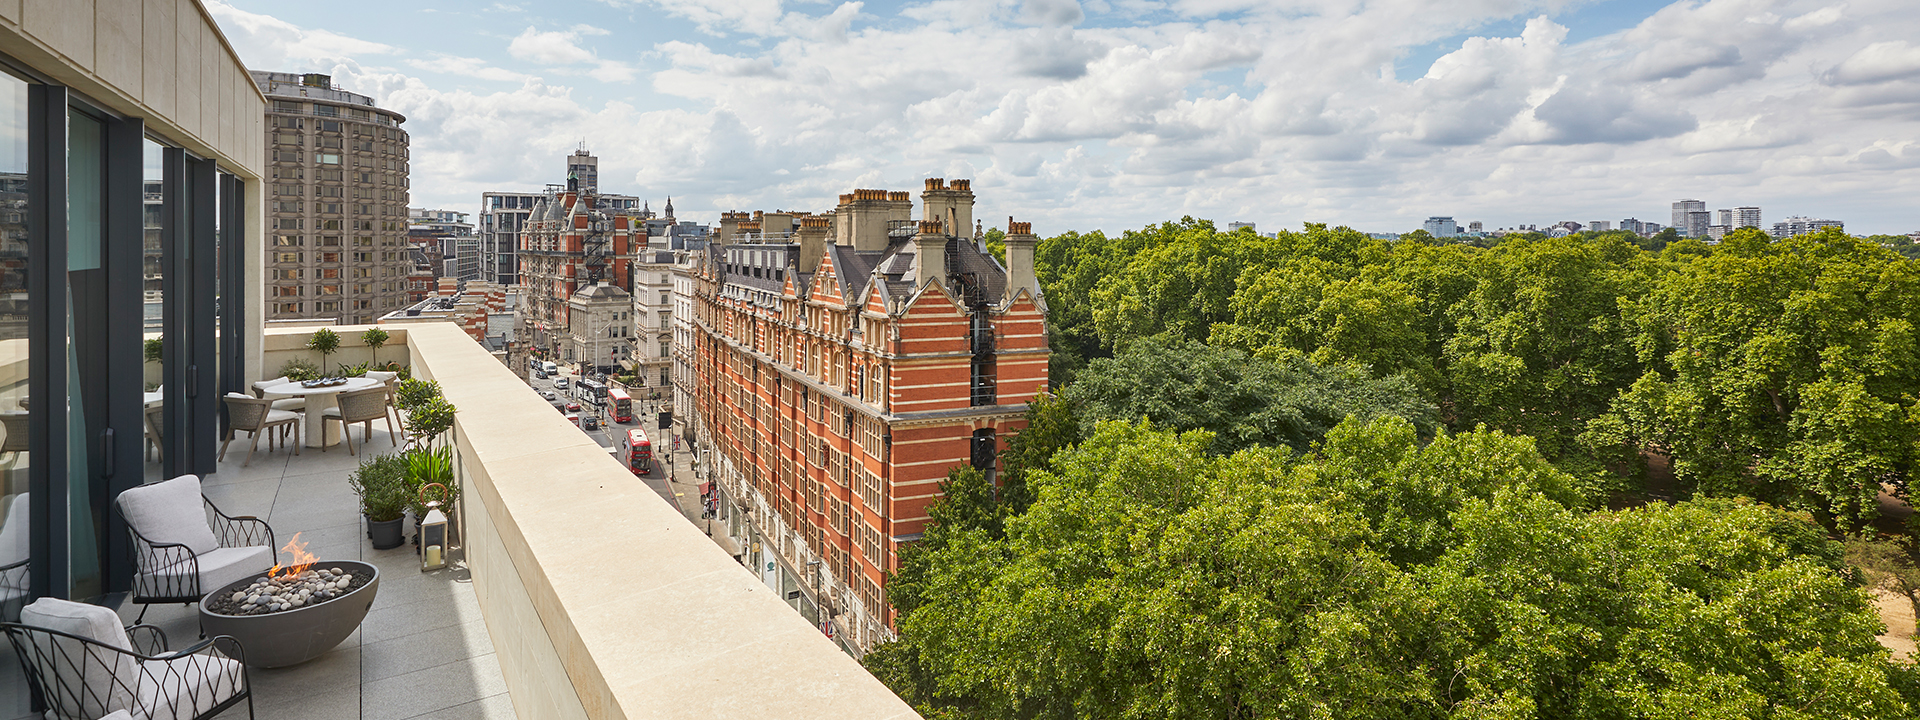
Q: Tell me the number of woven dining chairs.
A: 4